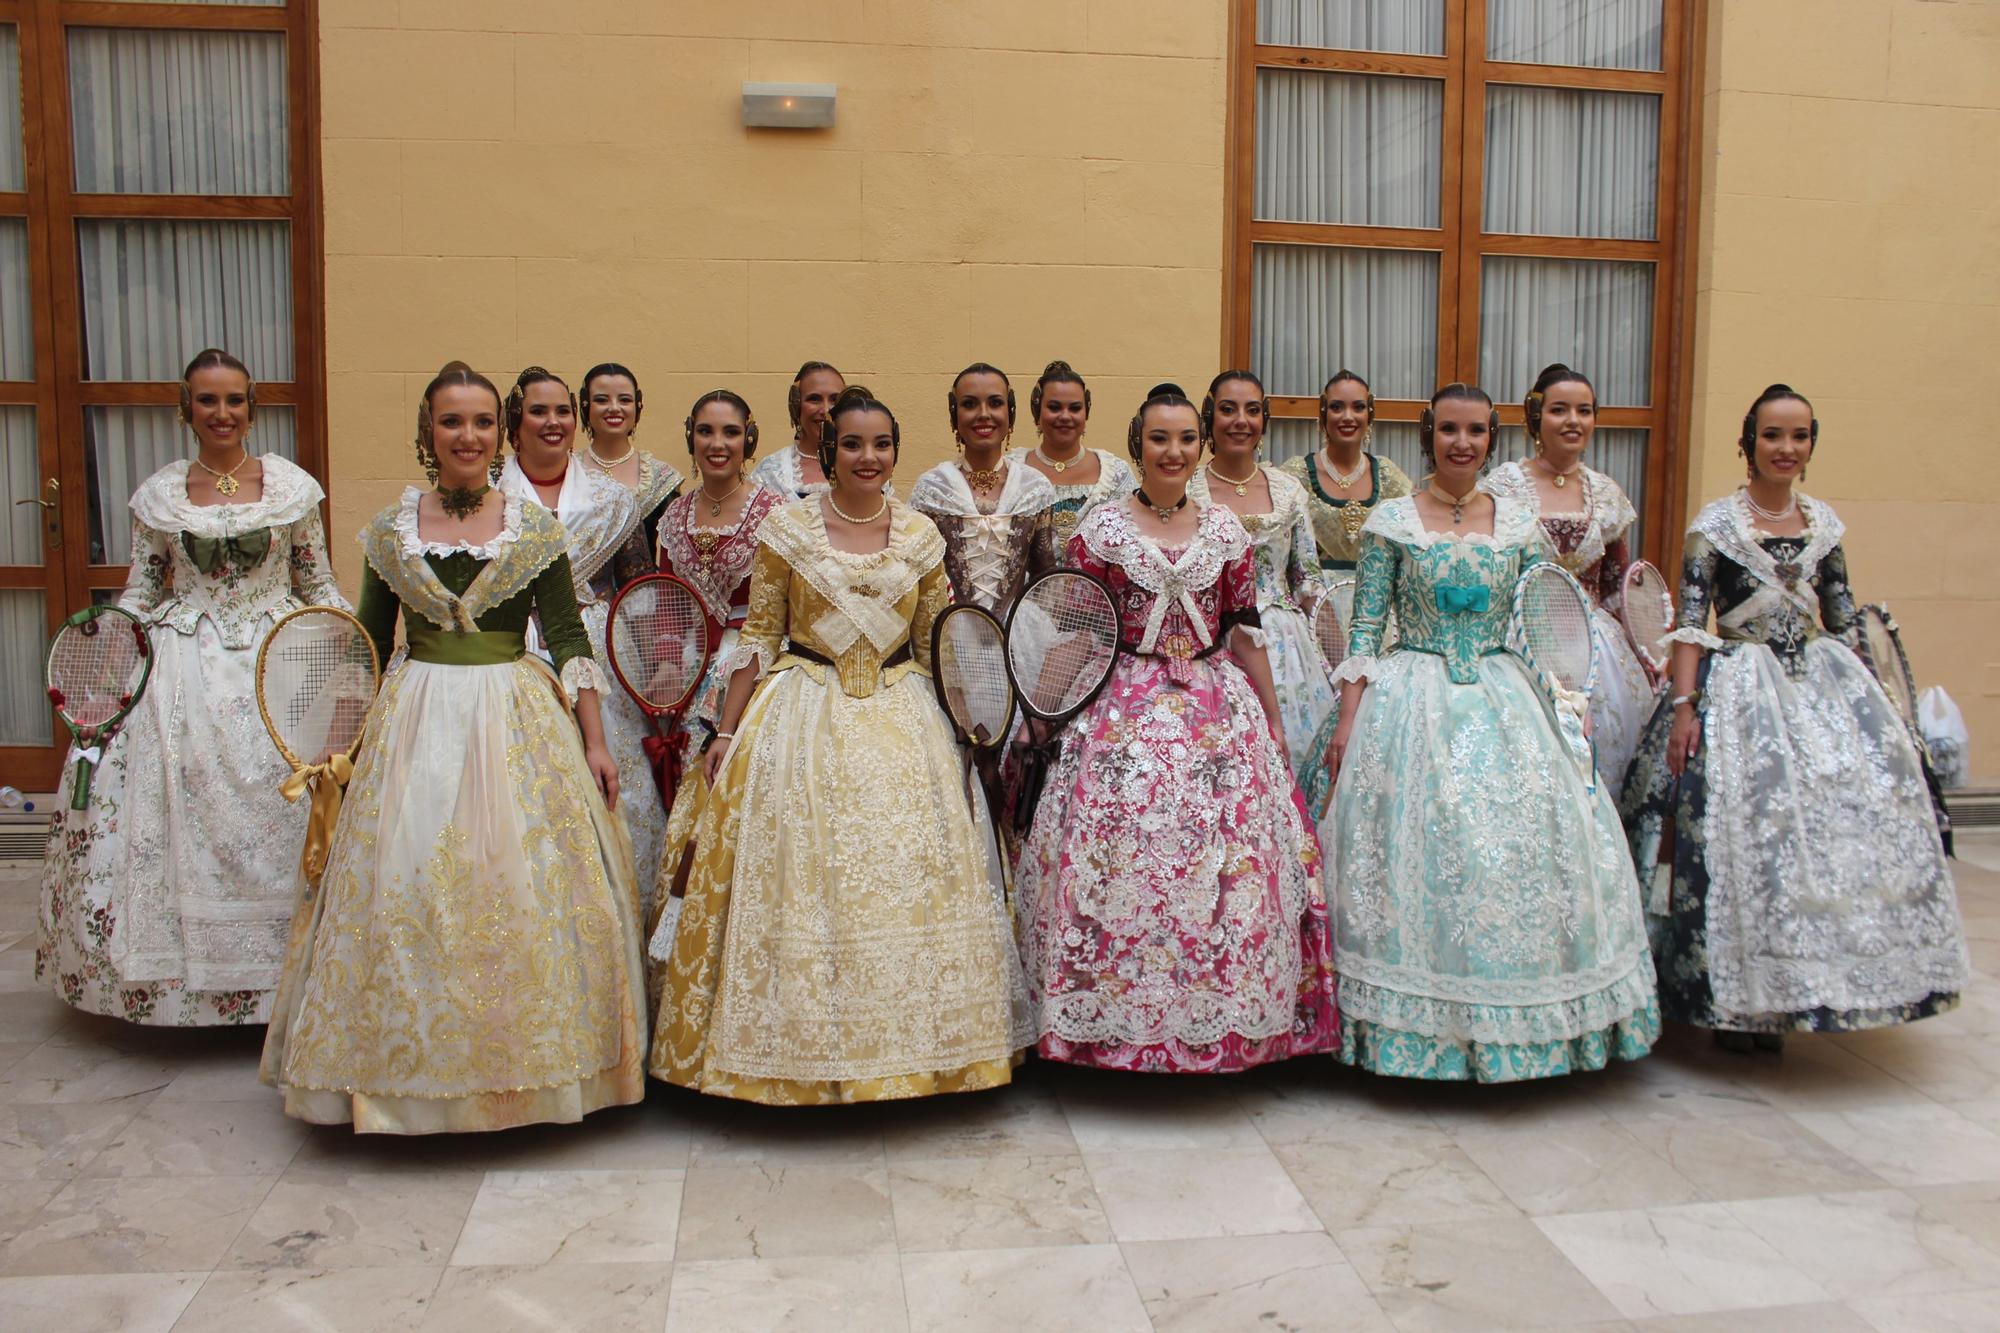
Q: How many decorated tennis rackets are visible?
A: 9